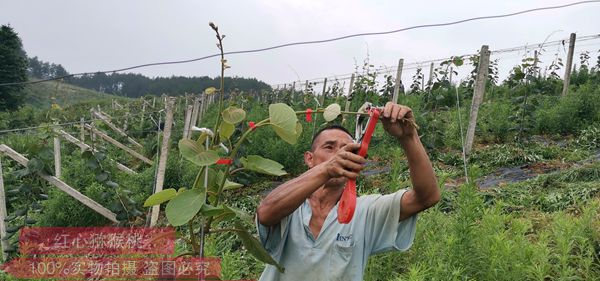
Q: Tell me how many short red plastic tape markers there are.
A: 3